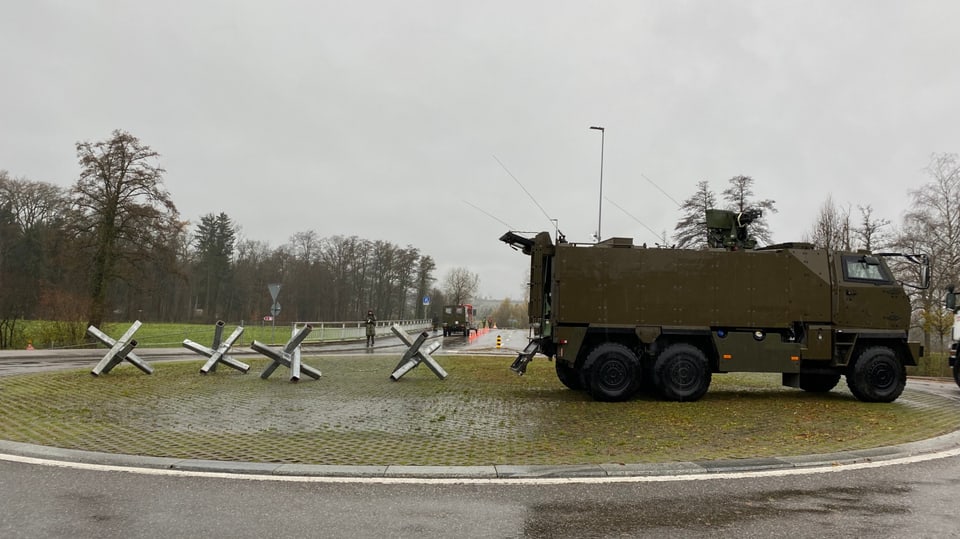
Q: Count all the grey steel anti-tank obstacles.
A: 4